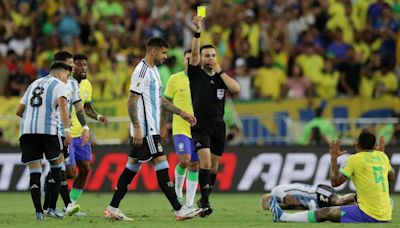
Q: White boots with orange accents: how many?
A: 2